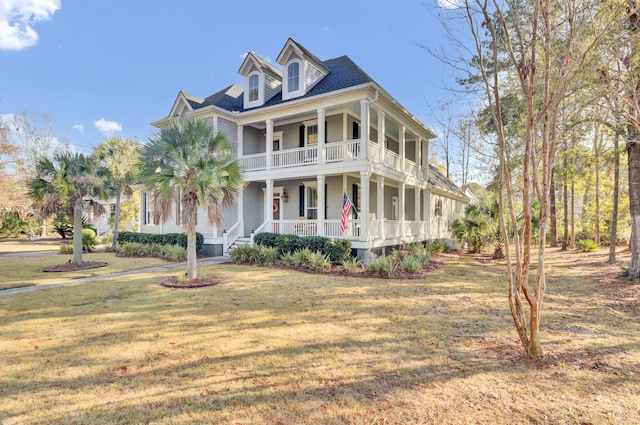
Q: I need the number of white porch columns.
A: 14